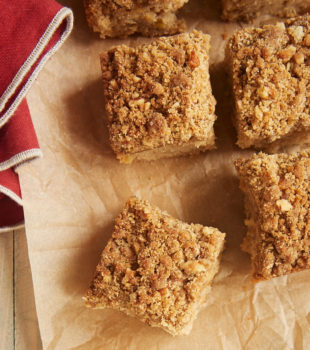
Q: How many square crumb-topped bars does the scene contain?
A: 6